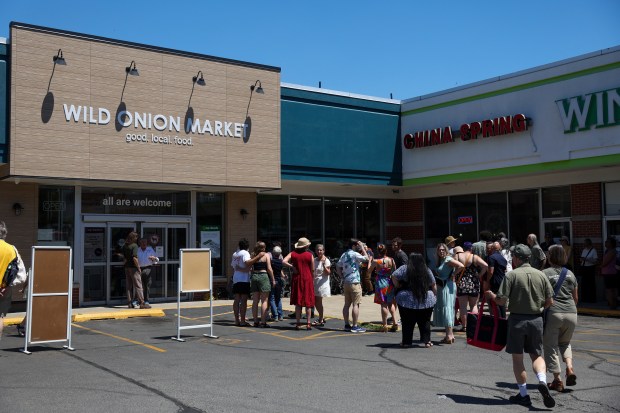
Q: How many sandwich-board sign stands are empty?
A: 2